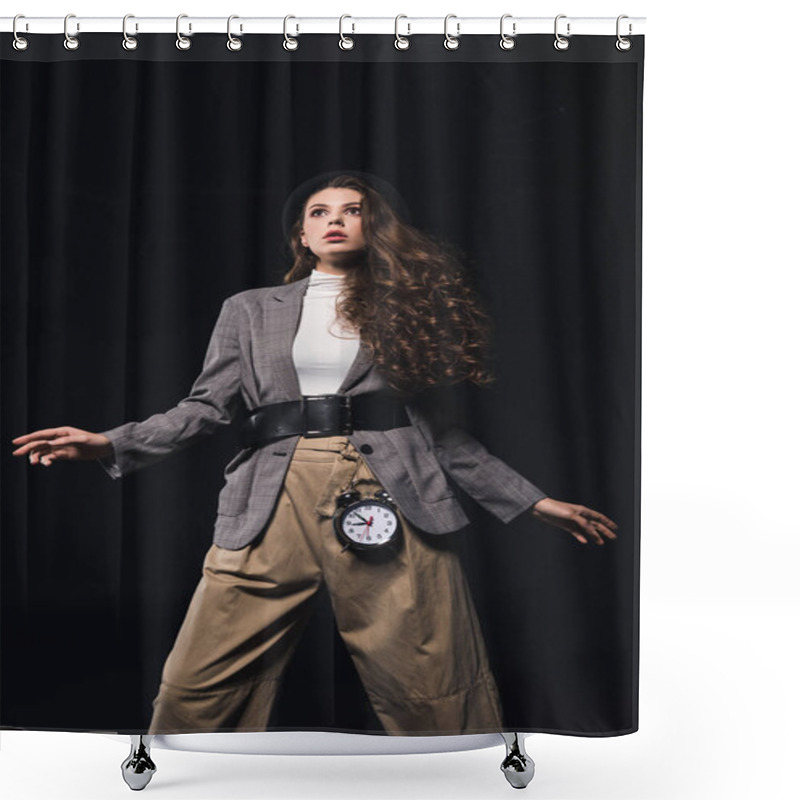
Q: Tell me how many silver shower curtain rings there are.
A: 12